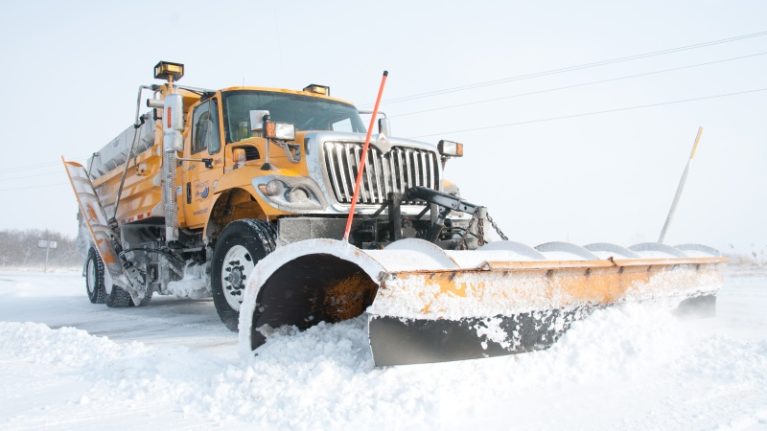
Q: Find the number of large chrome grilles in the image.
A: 1